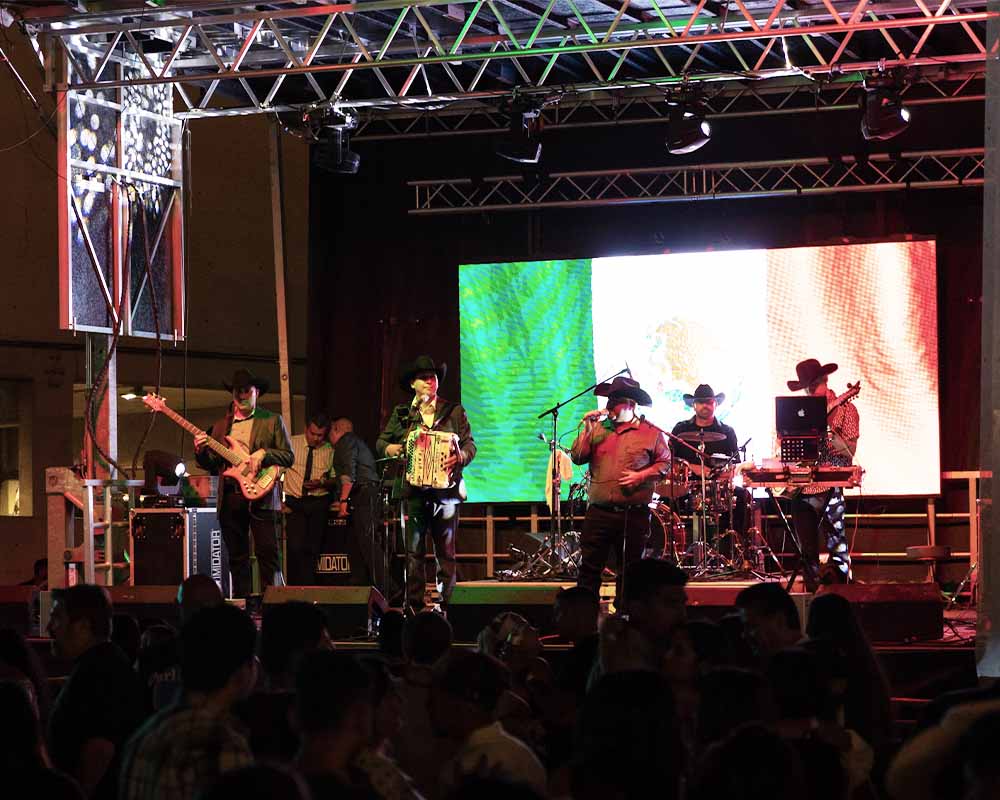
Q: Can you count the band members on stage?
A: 5